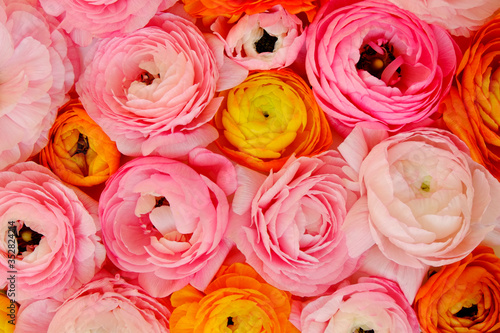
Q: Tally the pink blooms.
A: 12